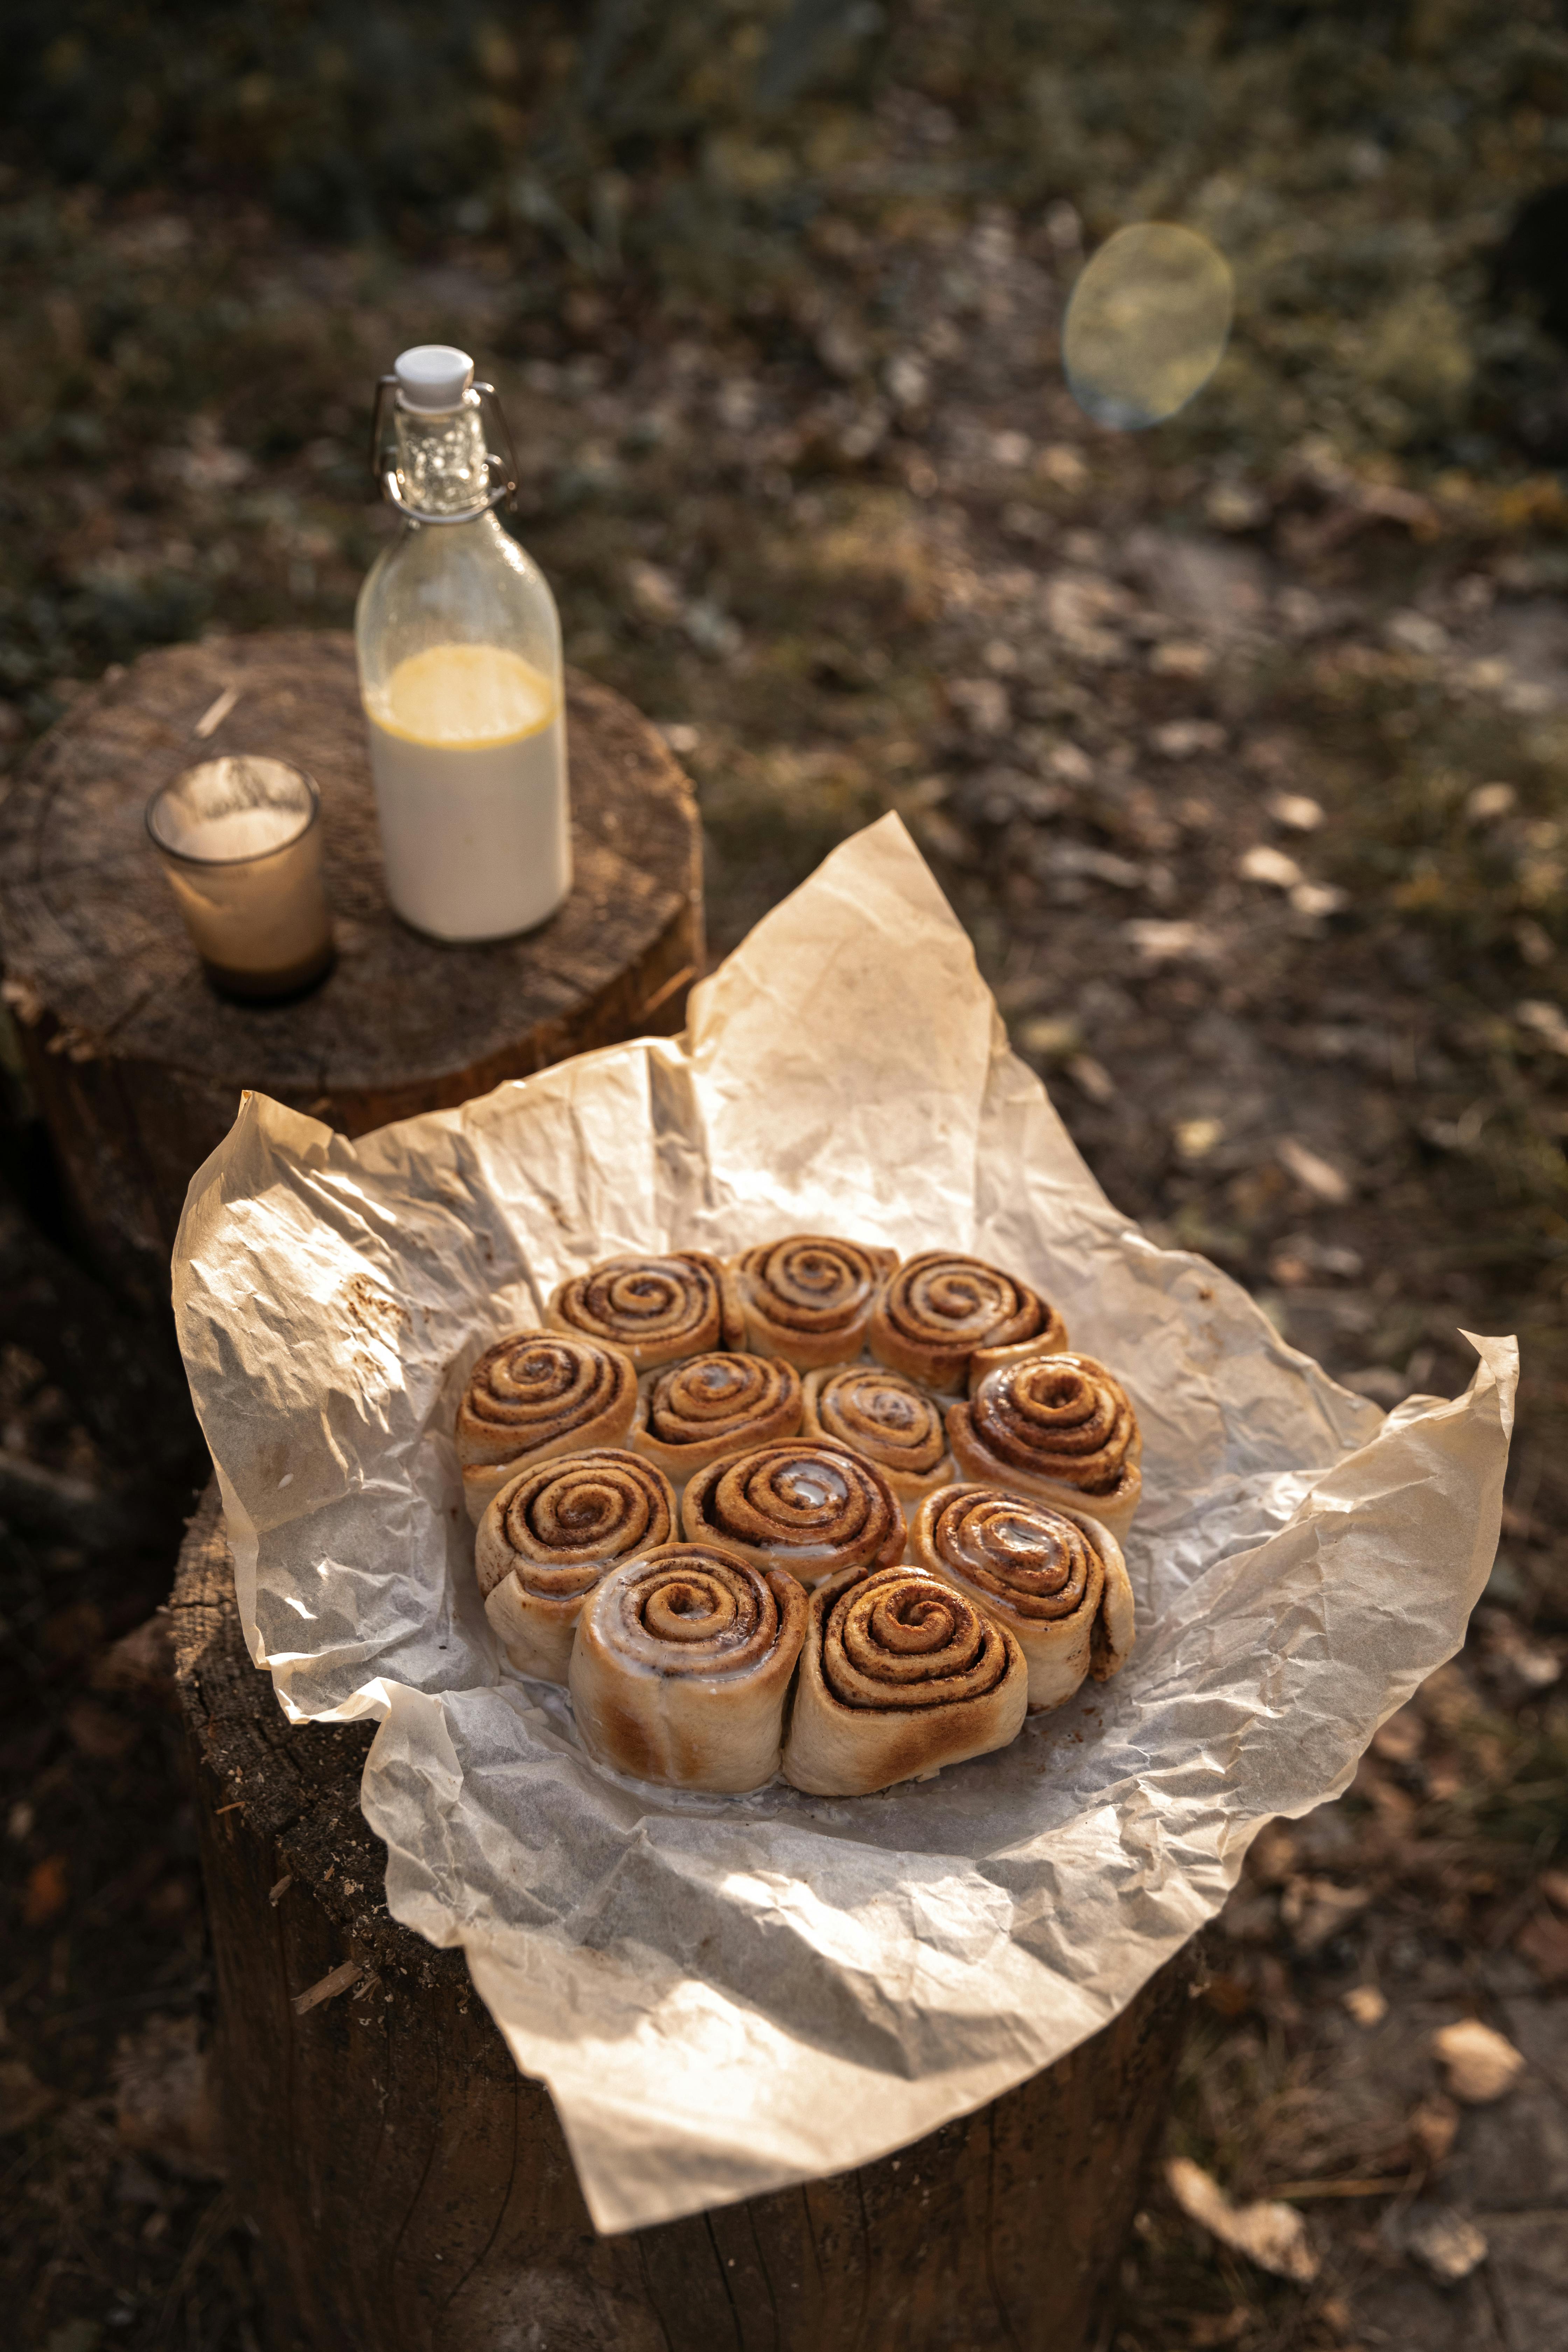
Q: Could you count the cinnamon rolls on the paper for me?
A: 12